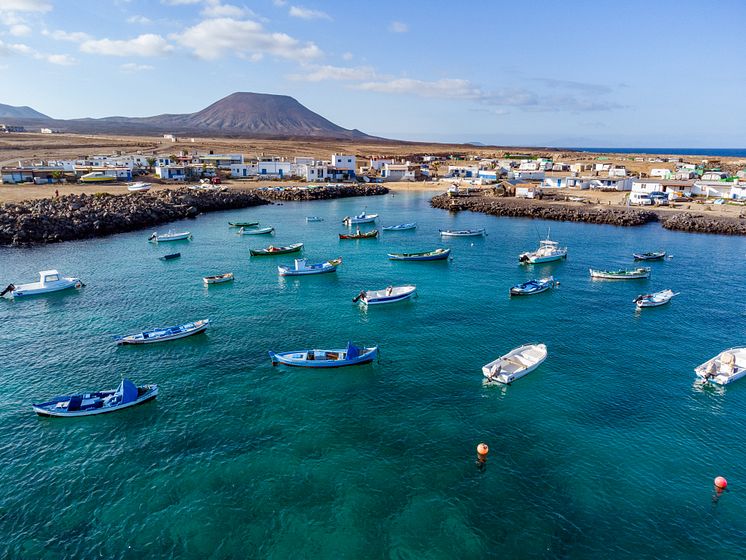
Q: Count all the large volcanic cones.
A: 1